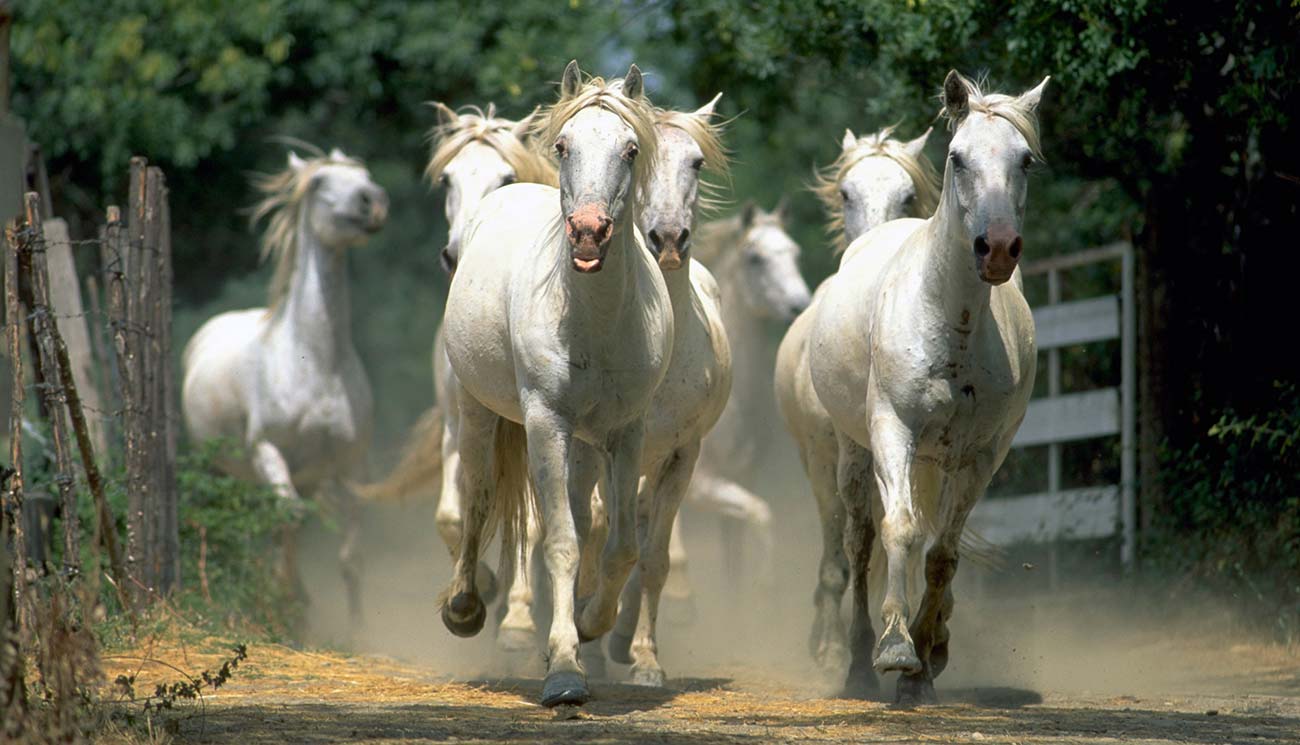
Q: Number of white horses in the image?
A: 7